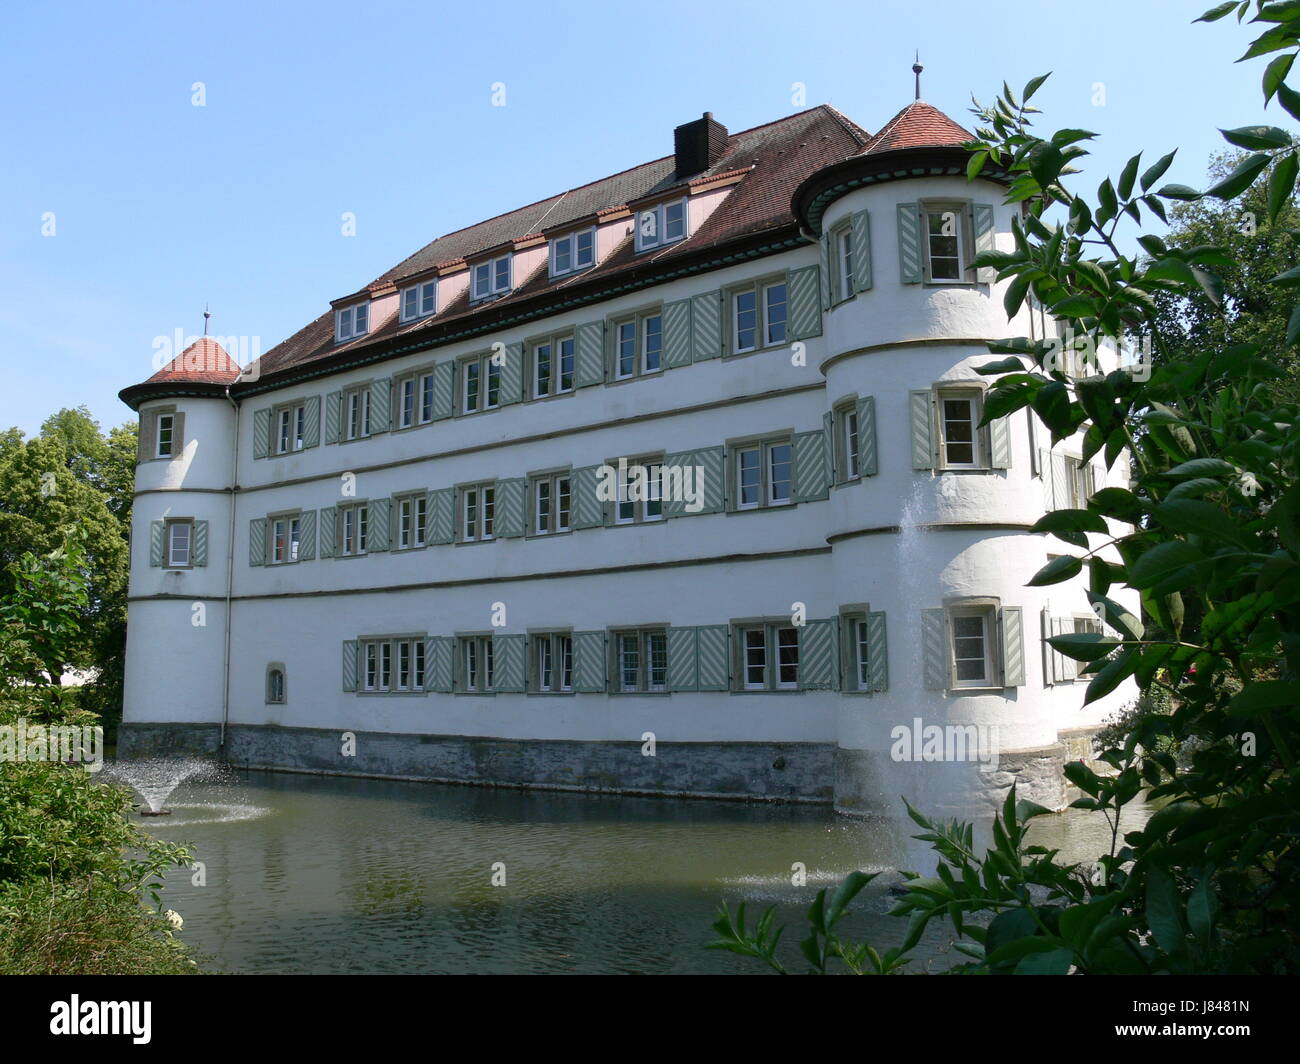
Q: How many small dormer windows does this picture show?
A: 5